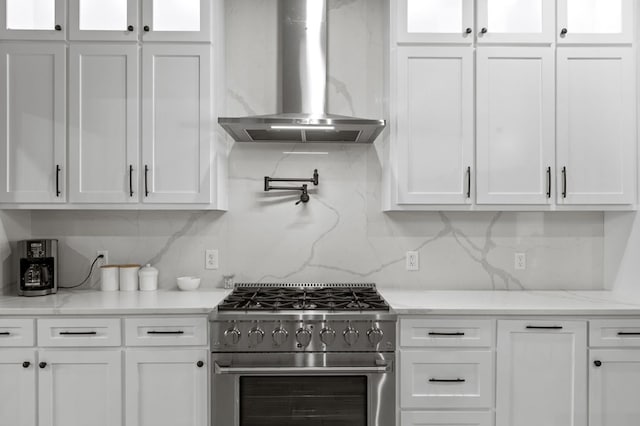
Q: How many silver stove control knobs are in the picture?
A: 7